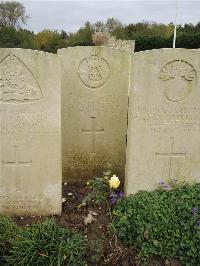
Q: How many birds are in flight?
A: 0